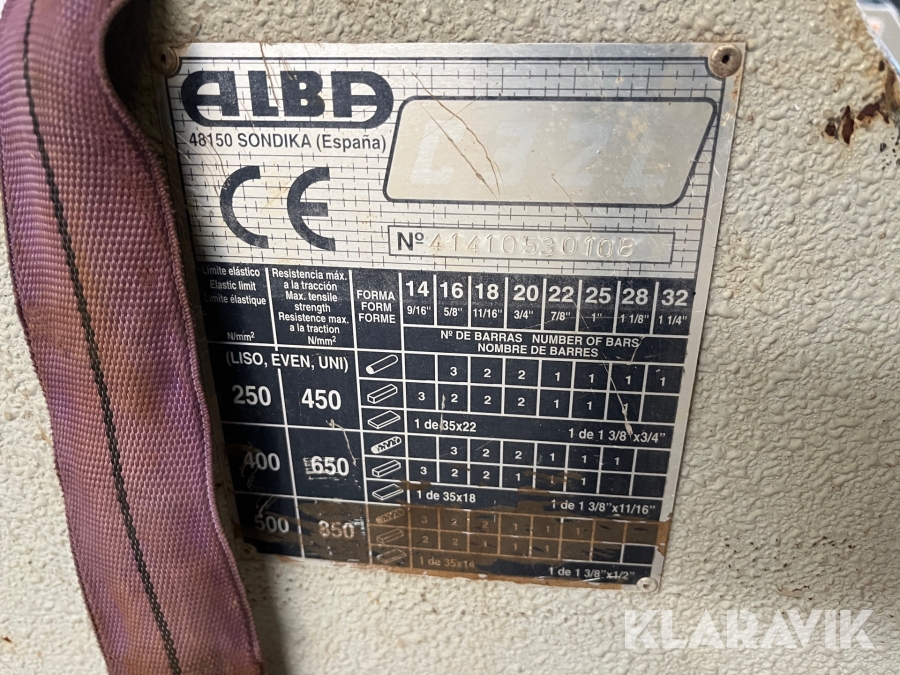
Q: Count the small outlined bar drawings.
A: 9